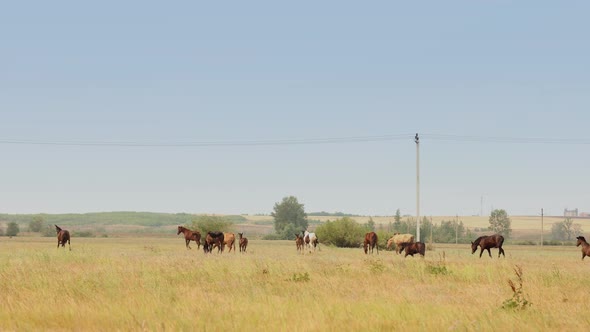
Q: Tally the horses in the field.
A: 12